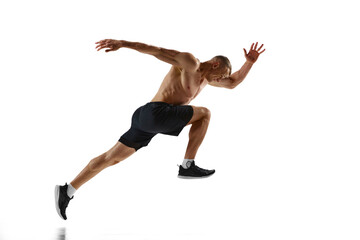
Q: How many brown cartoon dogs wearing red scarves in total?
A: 0